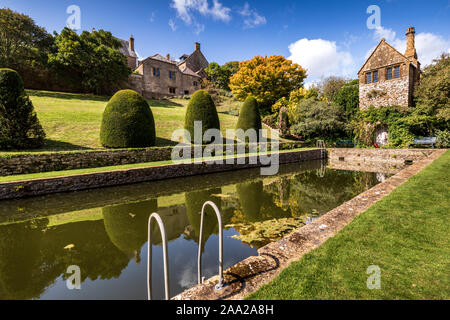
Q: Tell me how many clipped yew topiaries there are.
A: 4